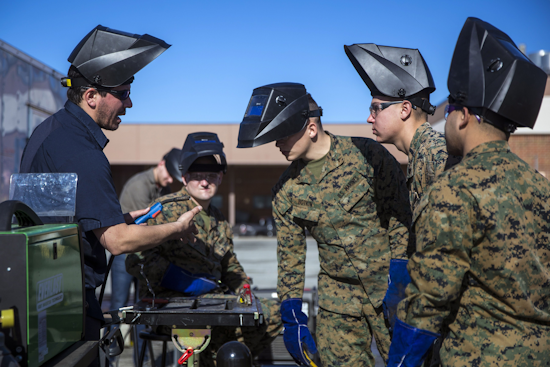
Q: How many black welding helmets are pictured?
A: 6